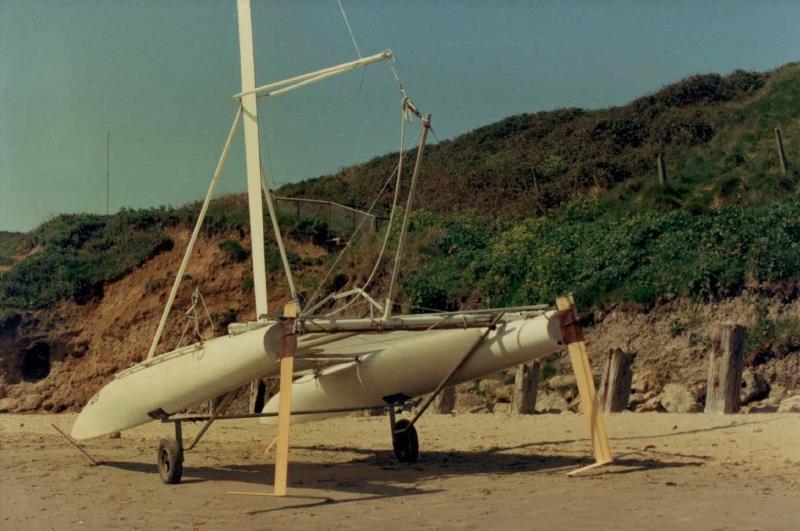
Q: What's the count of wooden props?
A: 2